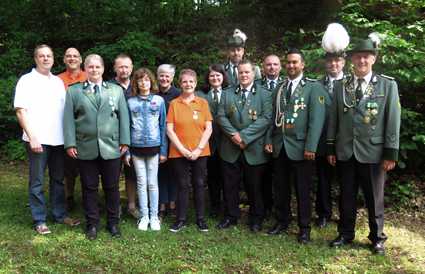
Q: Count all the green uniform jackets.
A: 8